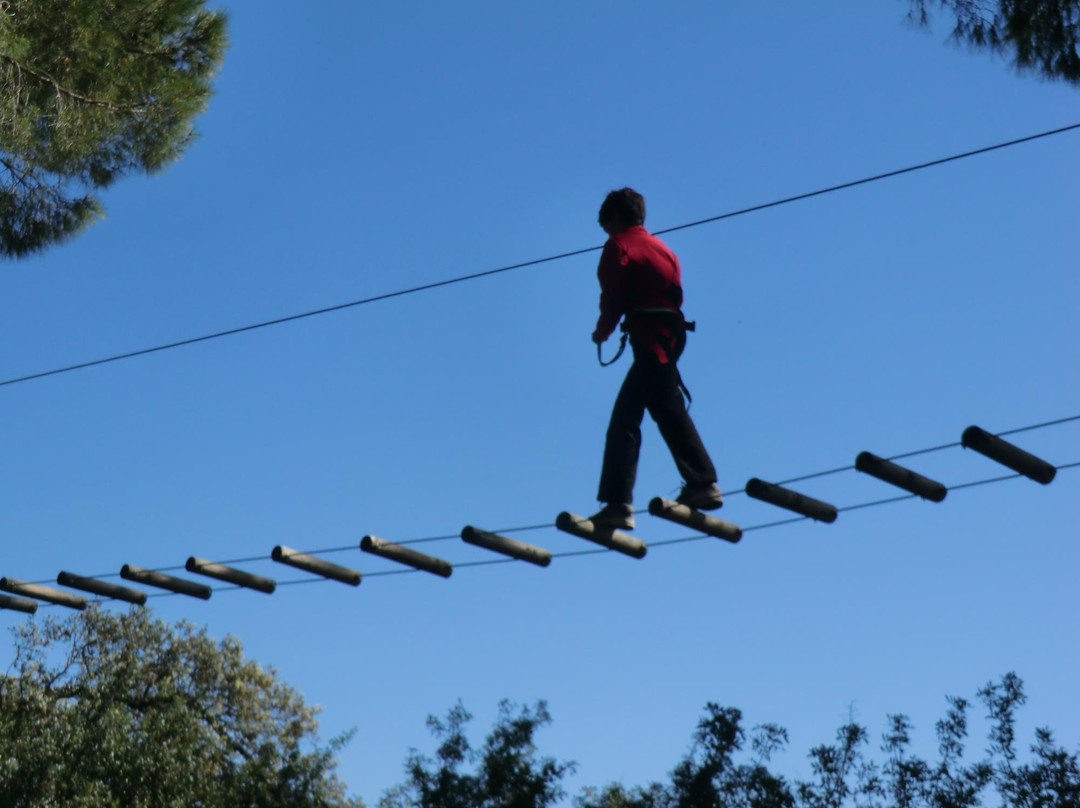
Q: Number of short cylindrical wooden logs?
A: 13